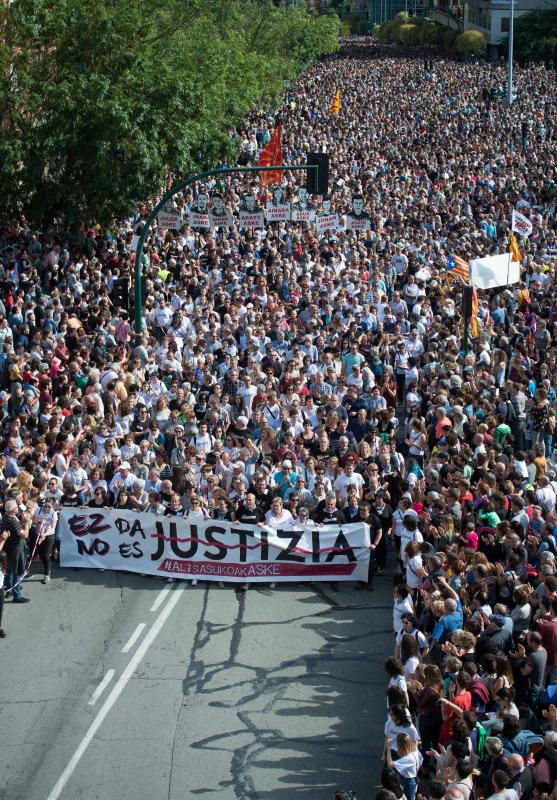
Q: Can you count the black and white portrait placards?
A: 8